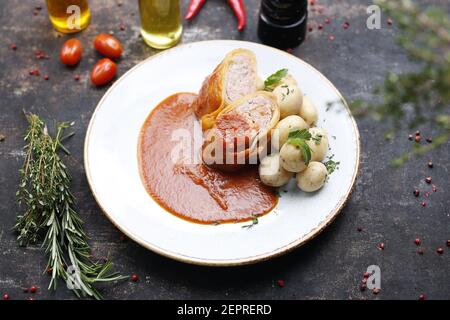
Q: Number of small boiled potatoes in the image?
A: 8